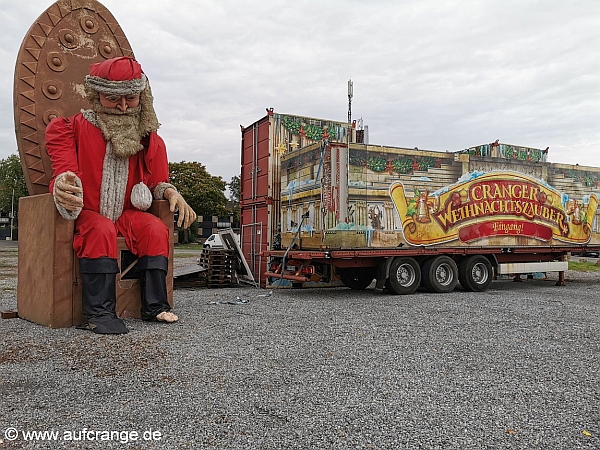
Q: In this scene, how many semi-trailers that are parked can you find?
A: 1